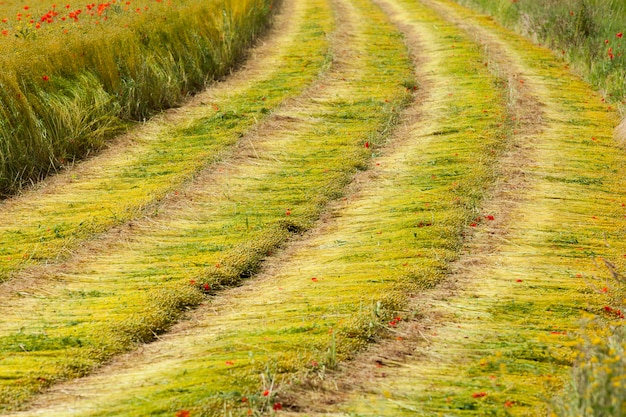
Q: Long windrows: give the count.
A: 4